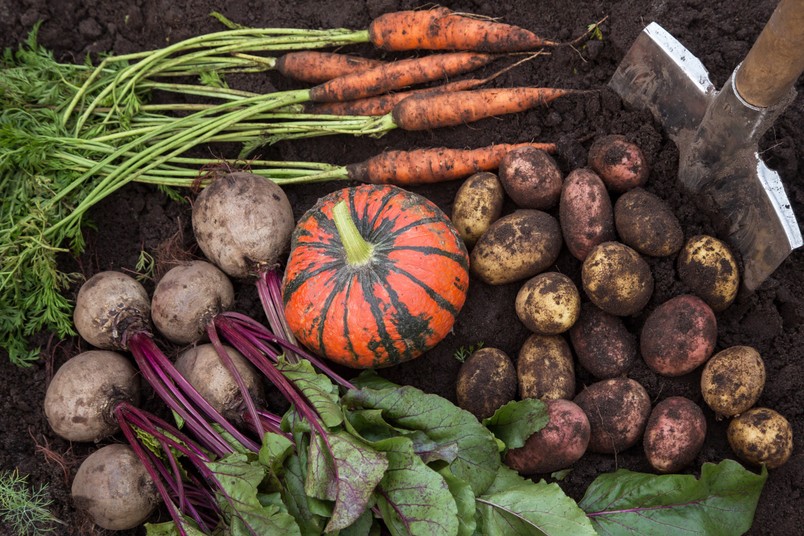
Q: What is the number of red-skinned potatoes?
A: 8